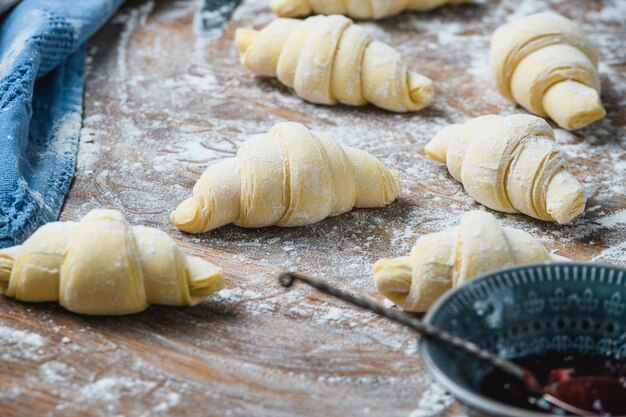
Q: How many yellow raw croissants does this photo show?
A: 7